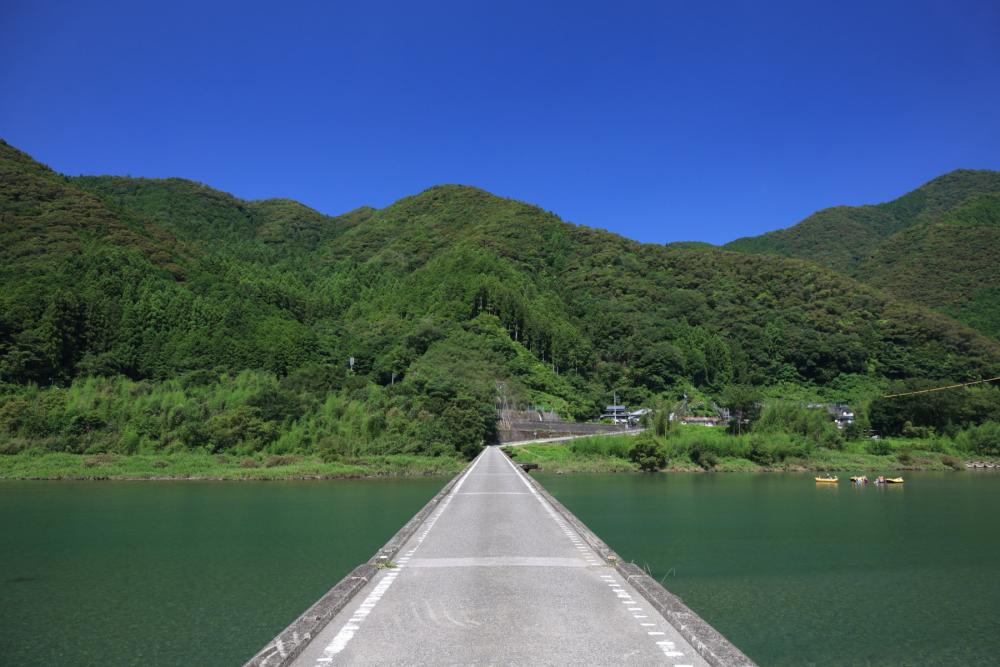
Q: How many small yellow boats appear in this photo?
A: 3